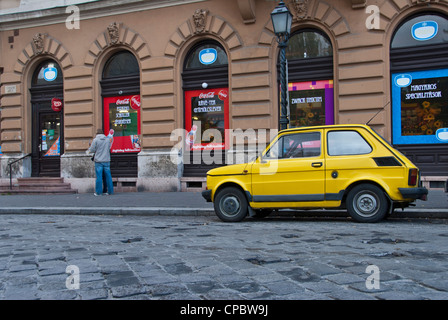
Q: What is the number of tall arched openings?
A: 5